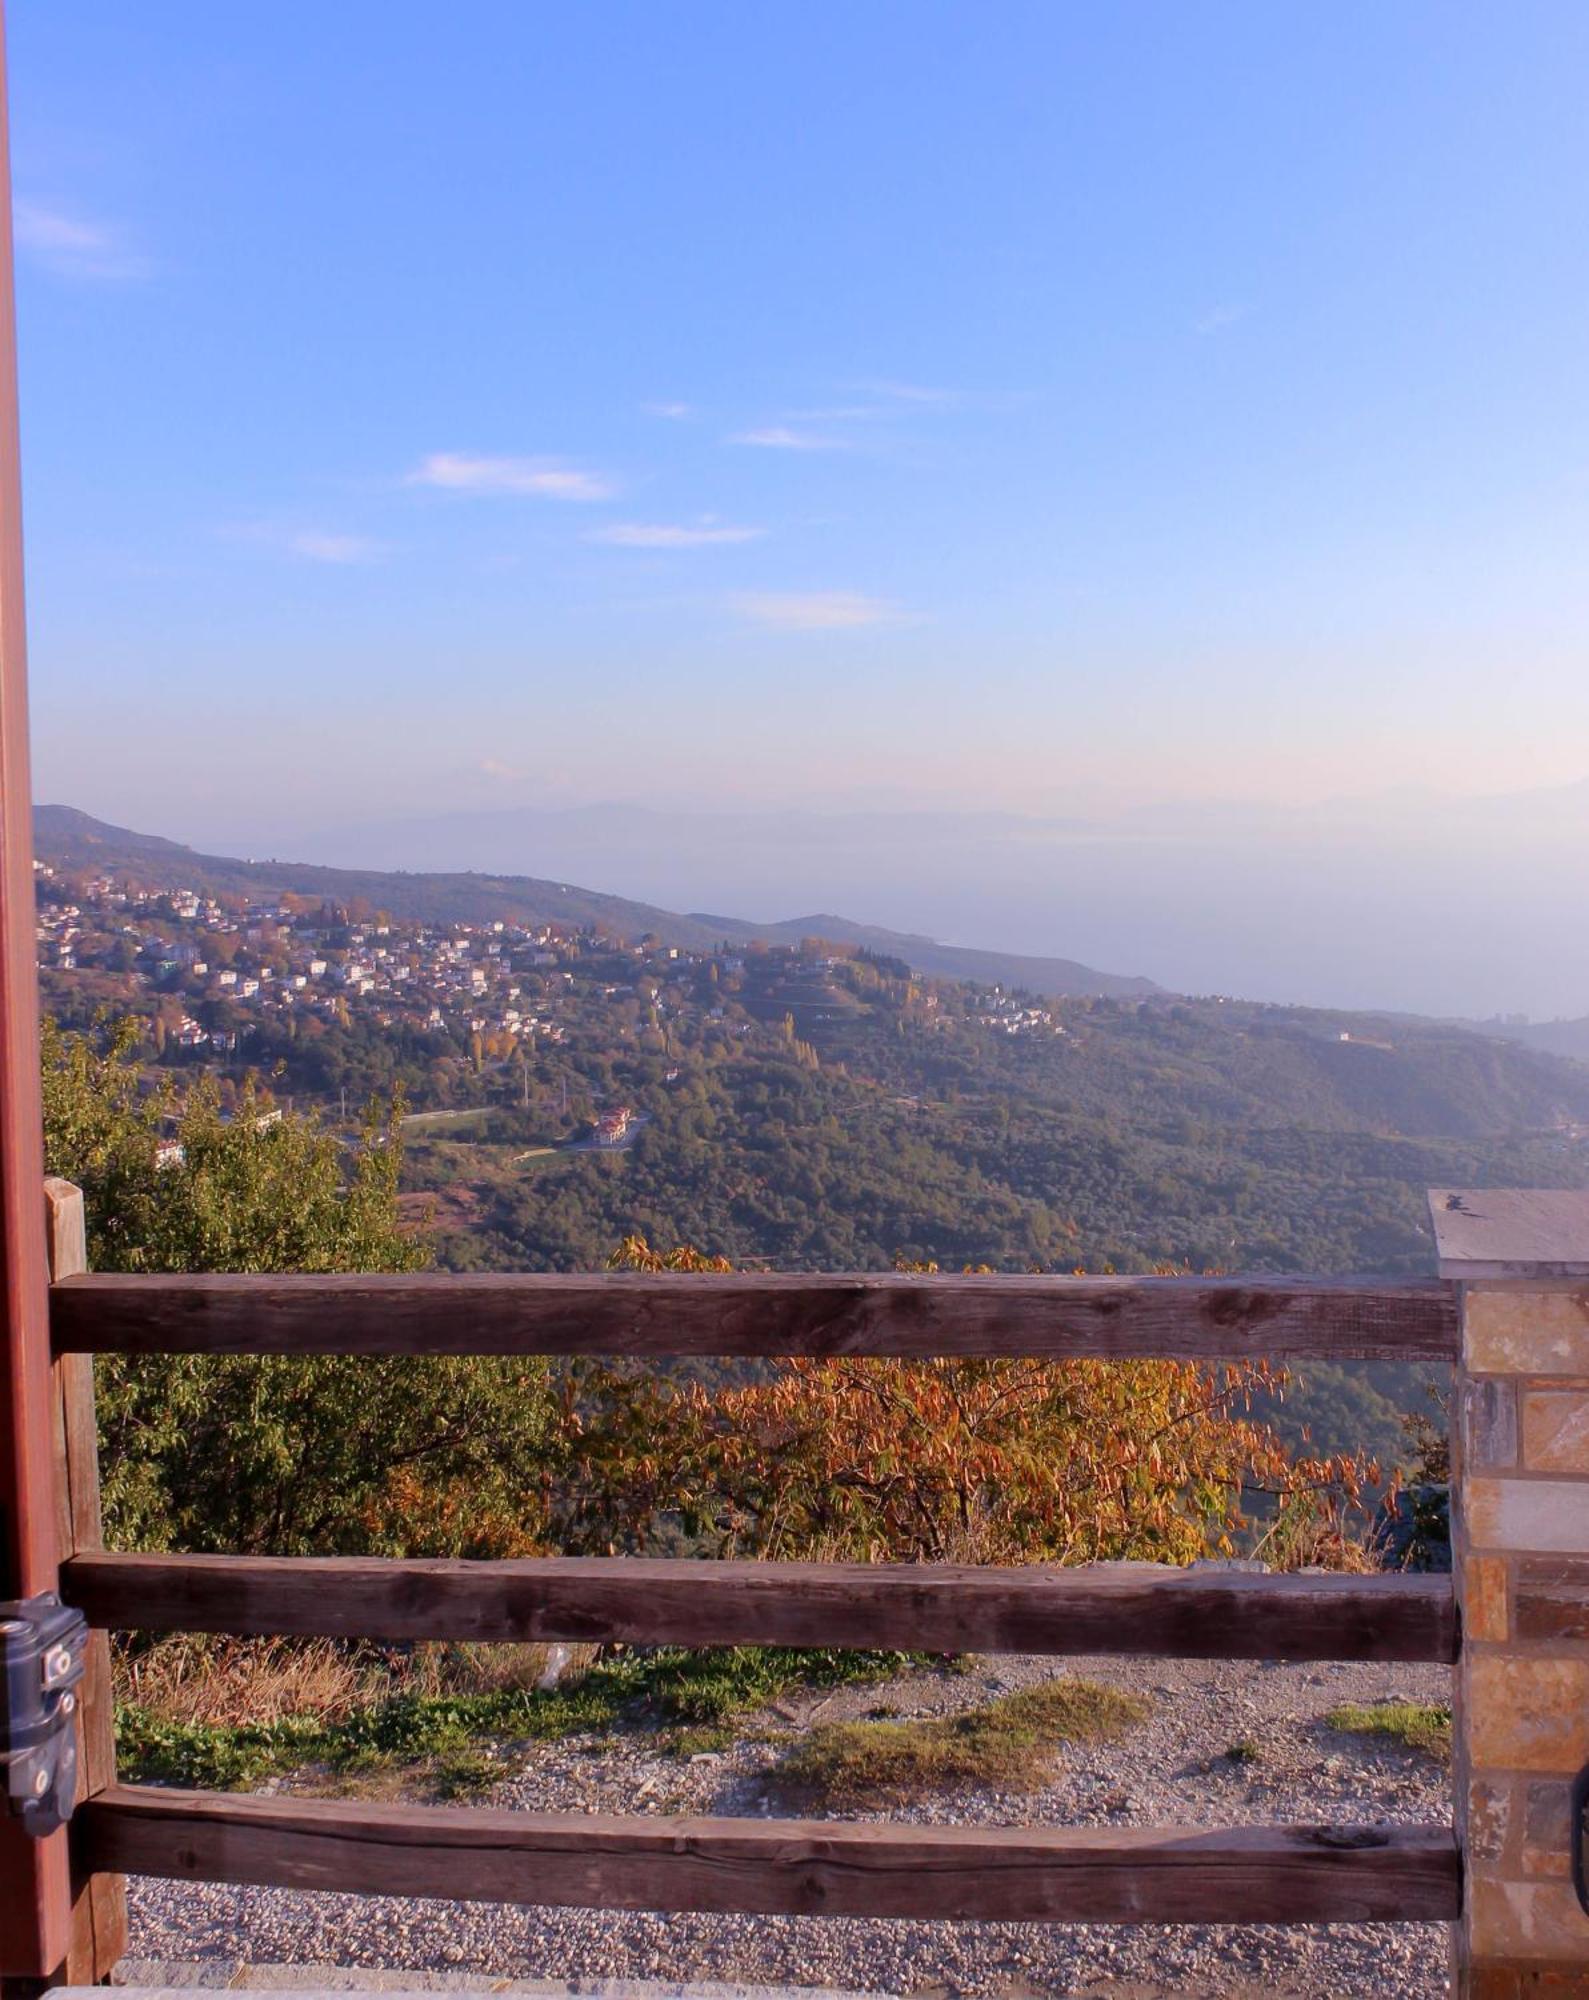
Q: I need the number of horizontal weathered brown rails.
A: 3